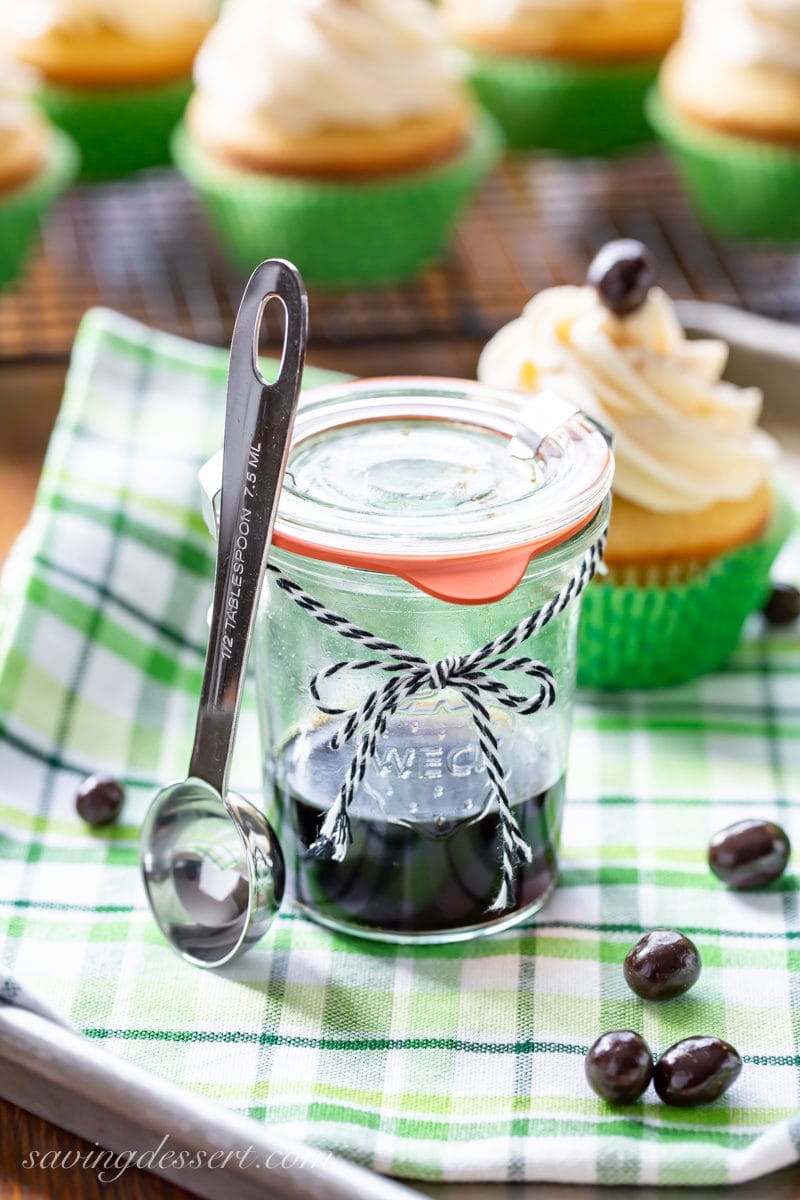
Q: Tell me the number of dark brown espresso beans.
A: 7